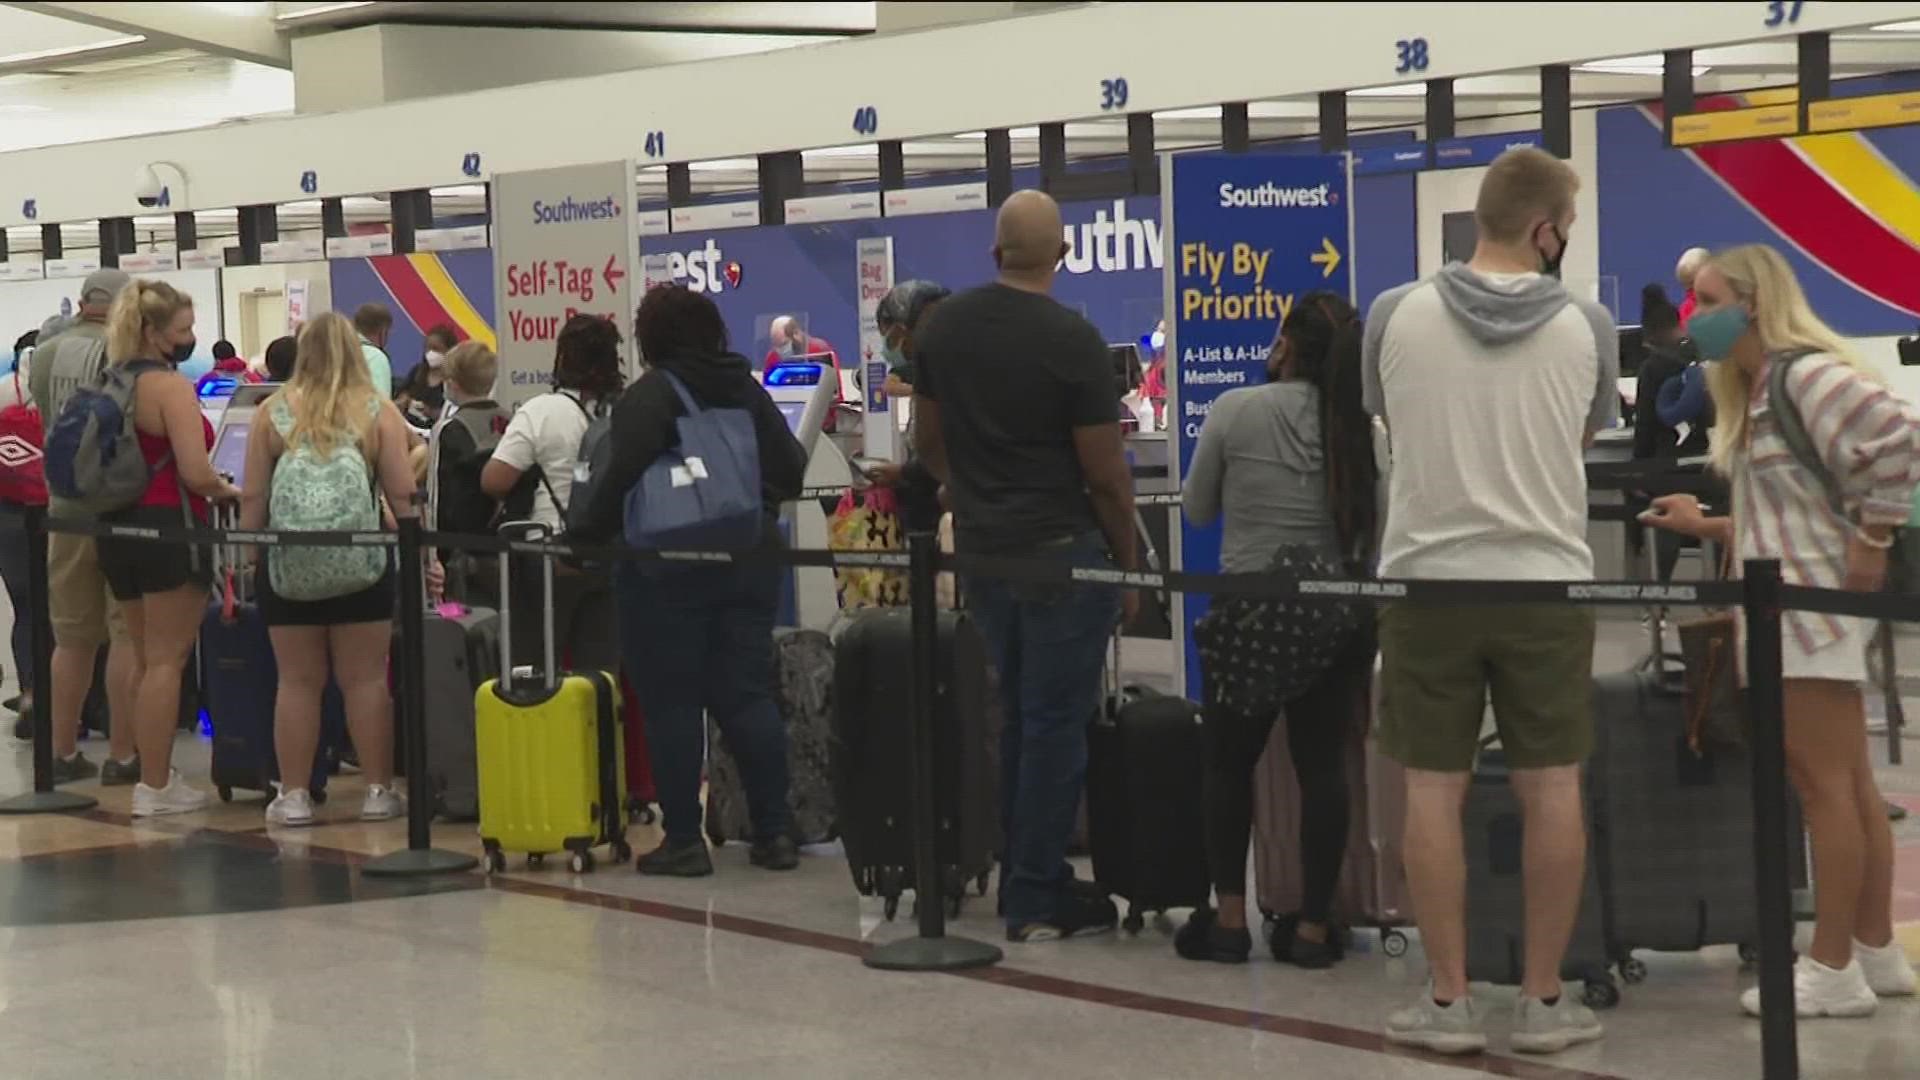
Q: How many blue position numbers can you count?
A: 9